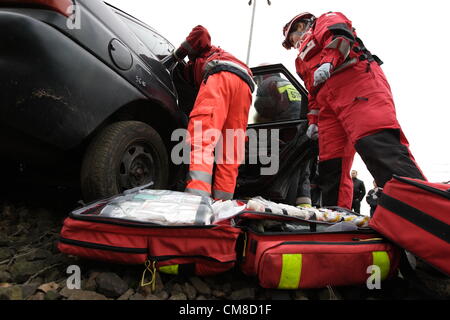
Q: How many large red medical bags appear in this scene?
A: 3